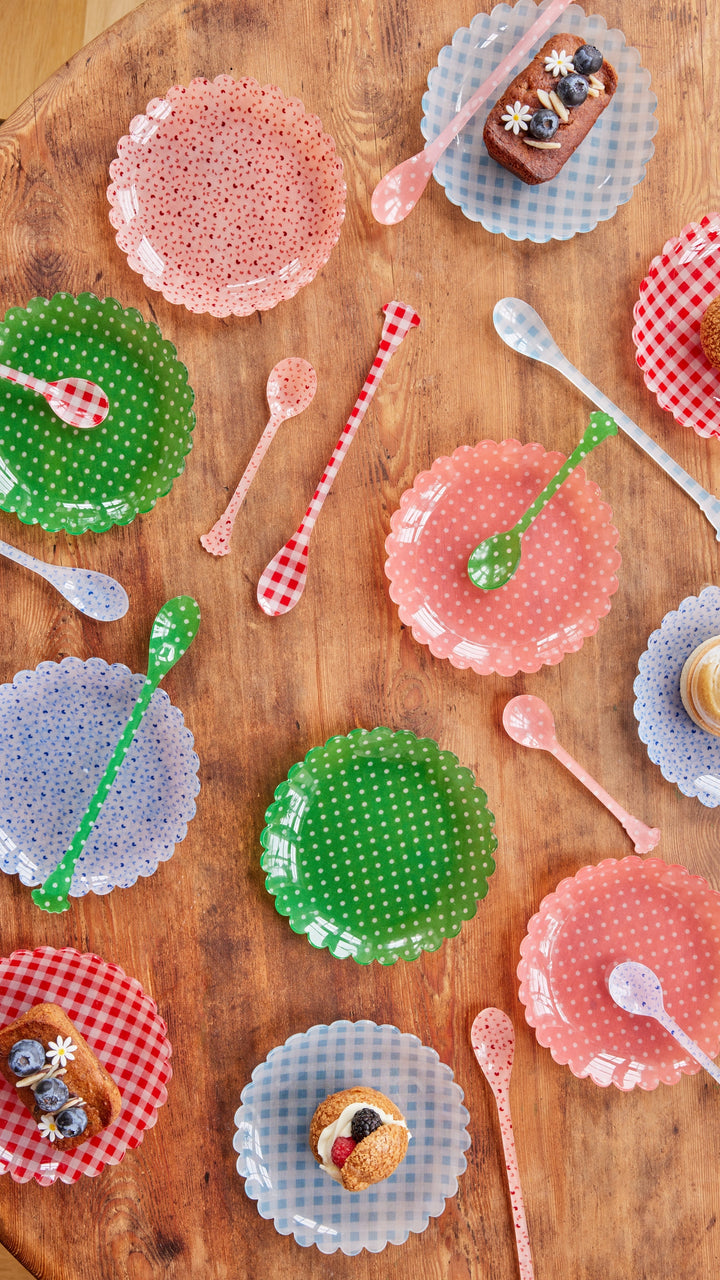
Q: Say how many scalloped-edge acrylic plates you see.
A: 11